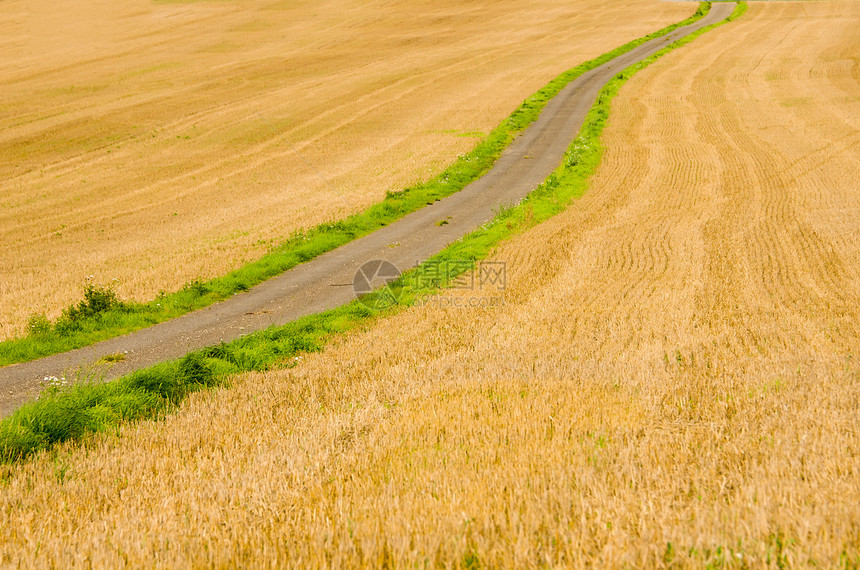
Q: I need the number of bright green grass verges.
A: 2